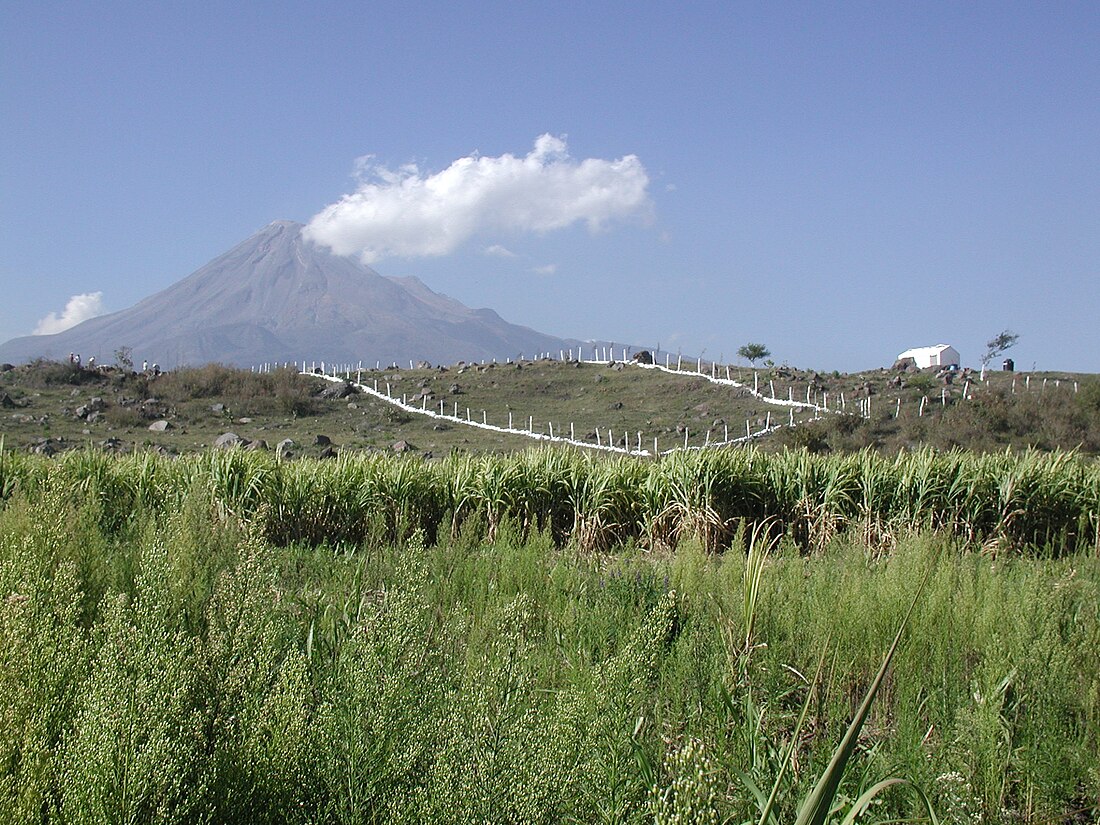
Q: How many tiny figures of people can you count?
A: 5